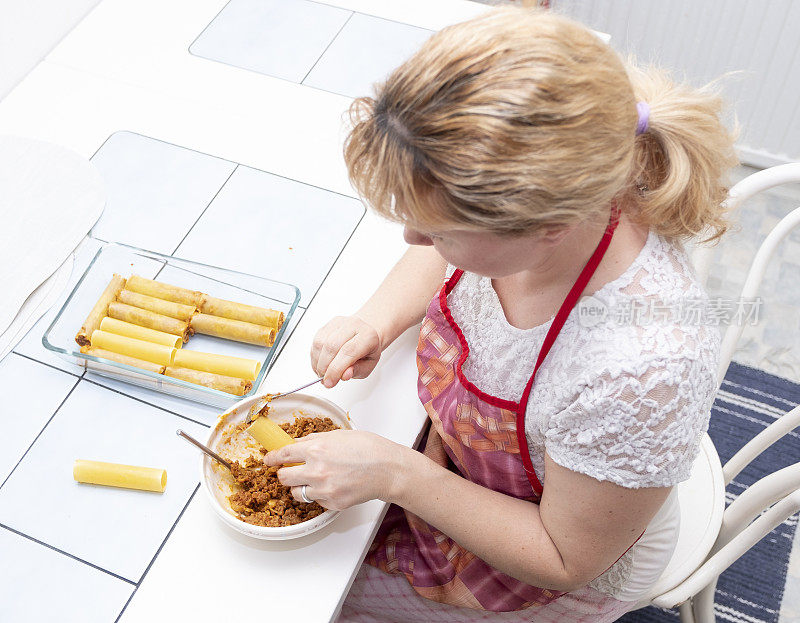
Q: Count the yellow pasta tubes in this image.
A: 13